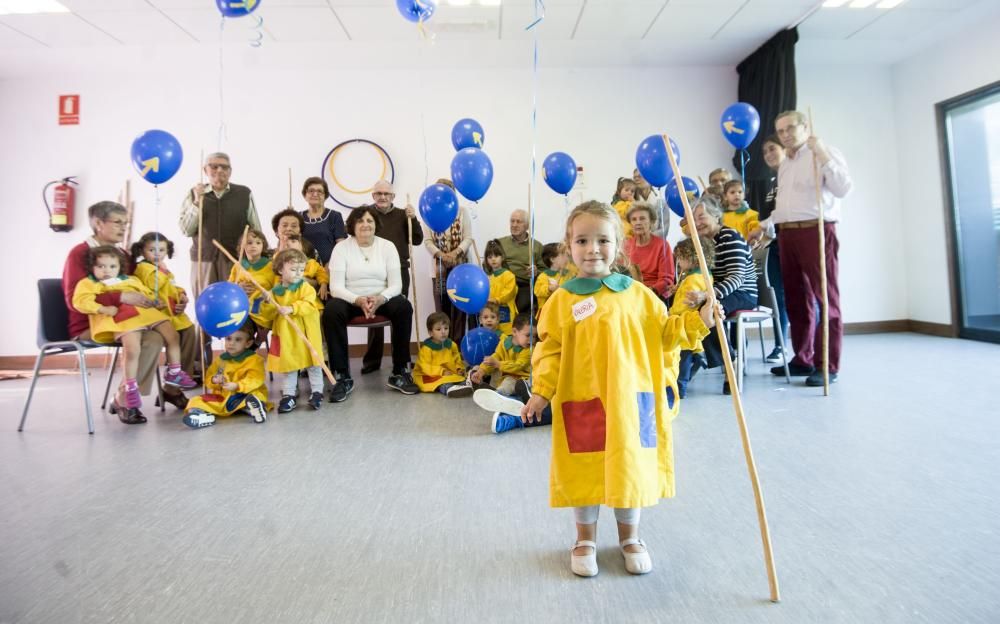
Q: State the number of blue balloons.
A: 13